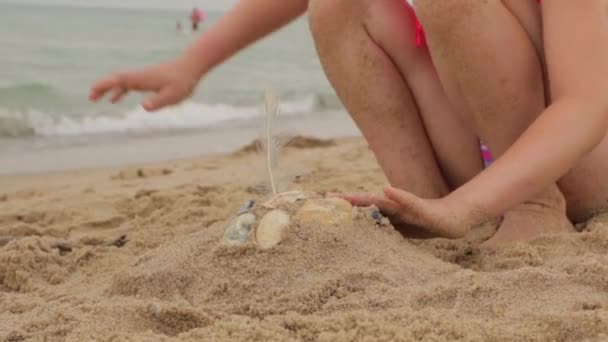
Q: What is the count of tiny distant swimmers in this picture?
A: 2